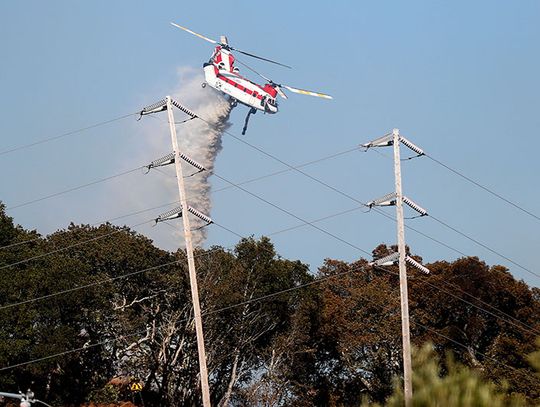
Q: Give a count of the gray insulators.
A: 12